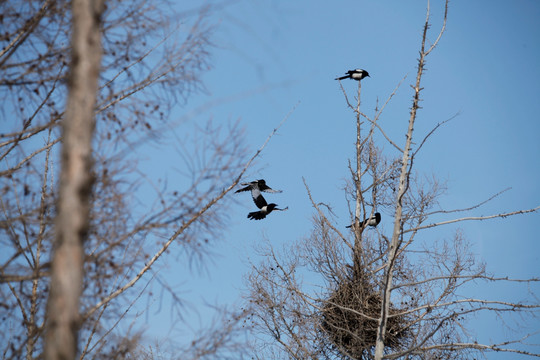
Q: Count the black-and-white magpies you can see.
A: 4